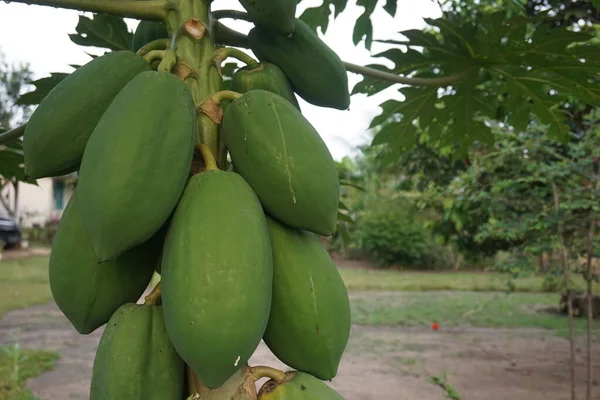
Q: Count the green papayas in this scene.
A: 12